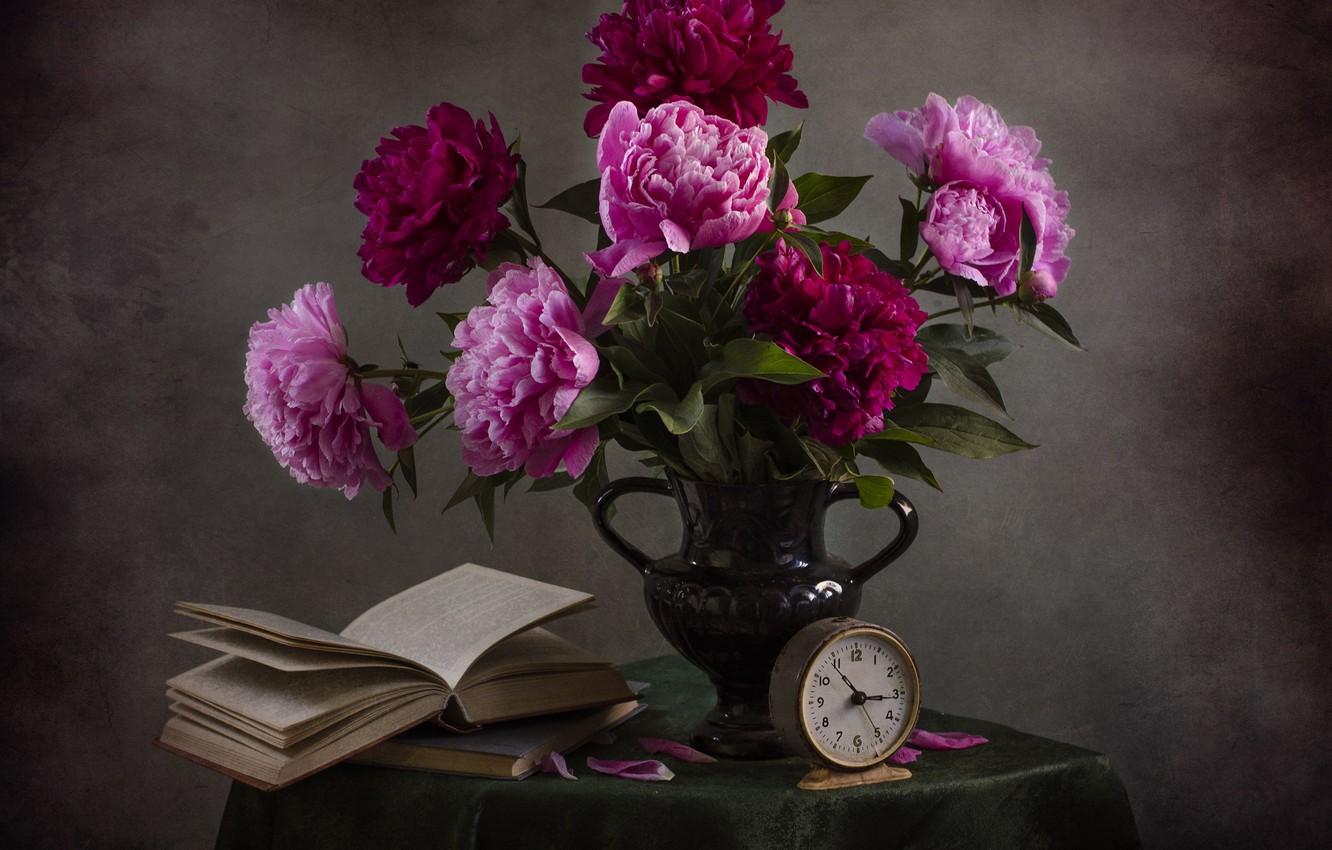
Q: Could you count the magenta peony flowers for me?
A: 3